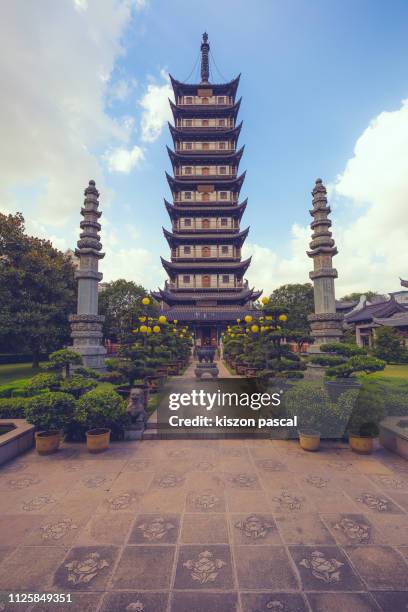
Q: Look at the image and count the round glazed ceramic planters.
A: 4